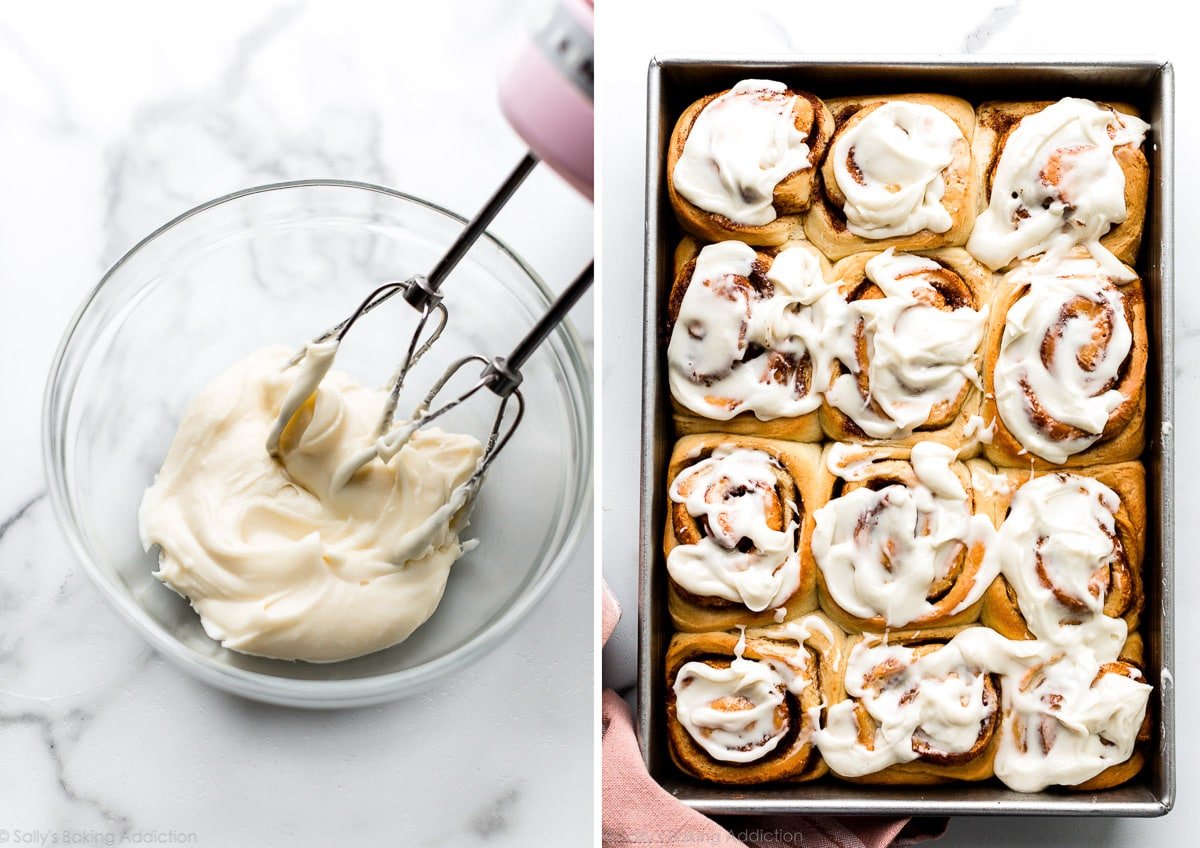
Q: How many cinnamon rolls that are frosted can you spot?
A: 12